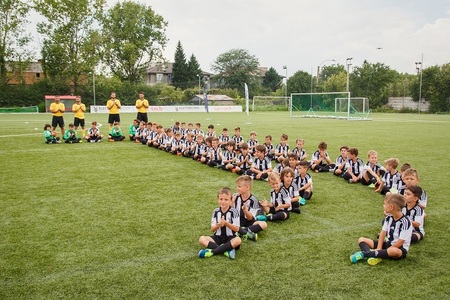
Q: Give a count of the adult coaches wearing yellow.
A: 4